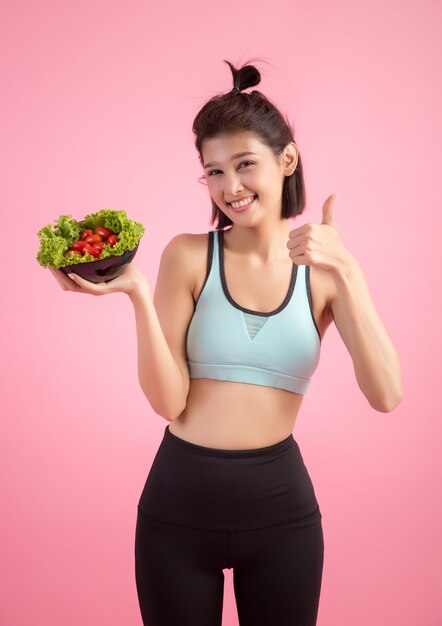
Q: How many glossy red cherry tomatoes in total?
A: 8